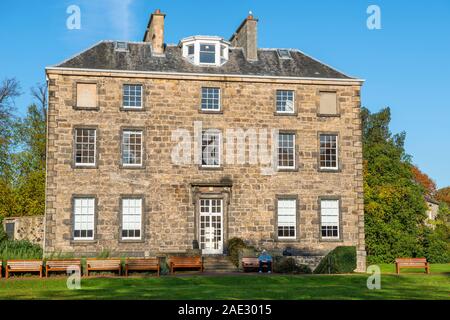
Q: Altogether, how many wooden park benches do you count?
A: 7